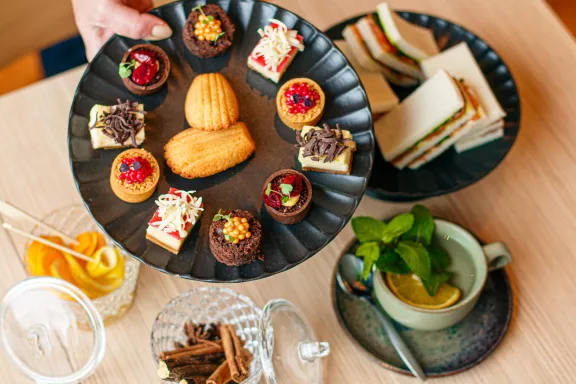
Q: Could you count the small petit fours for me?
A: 10